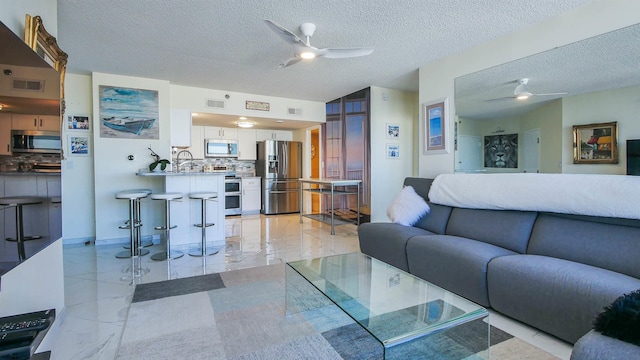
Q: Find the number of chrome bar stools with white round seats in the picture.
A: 4